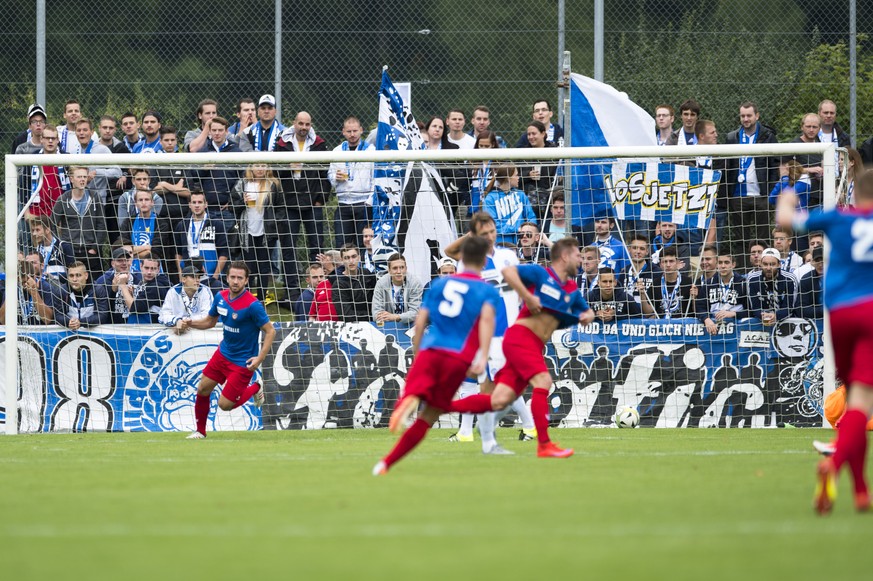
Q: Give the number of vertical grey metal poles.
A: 5